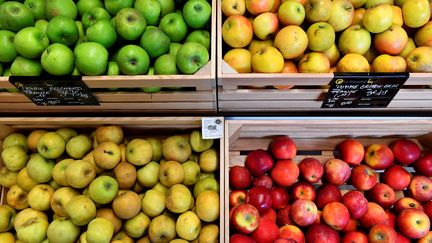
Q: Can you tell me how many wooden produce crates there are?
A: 4